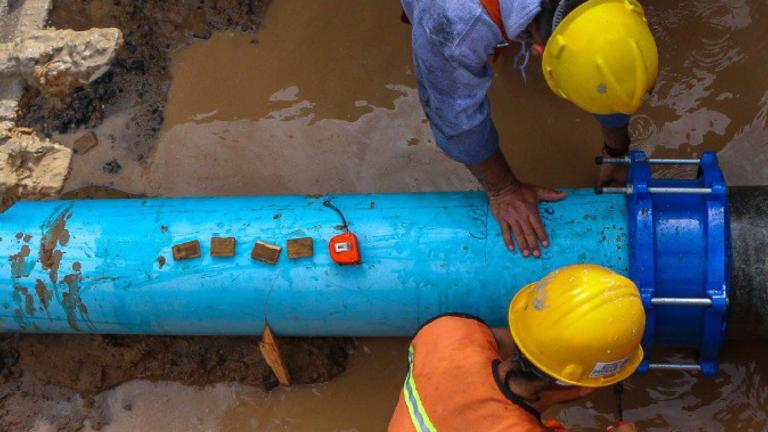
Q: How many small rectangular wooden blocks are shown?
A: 4